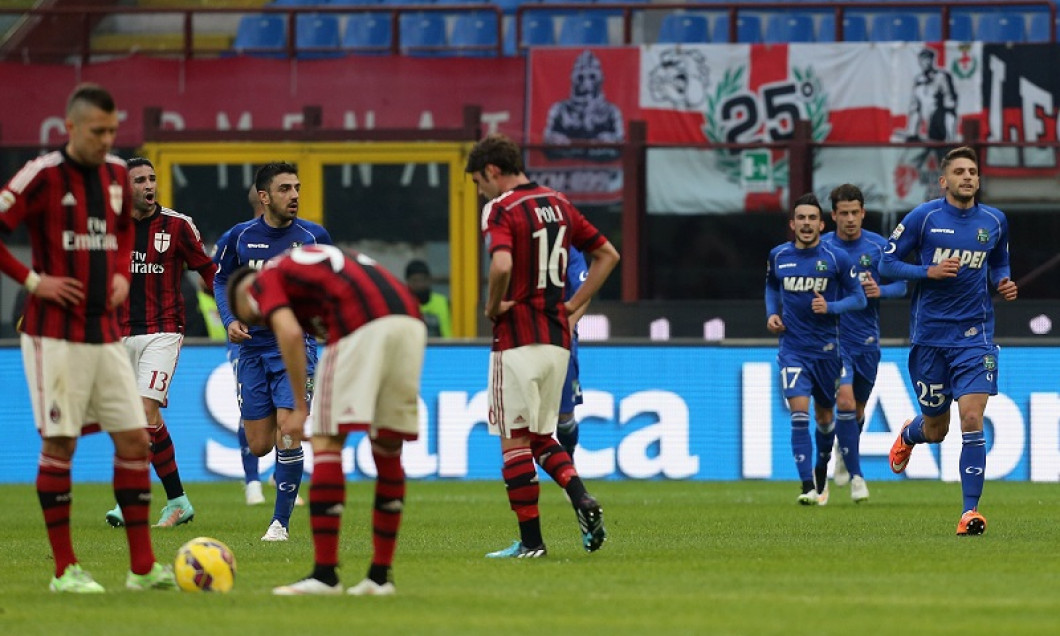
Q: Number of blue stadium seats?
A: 15